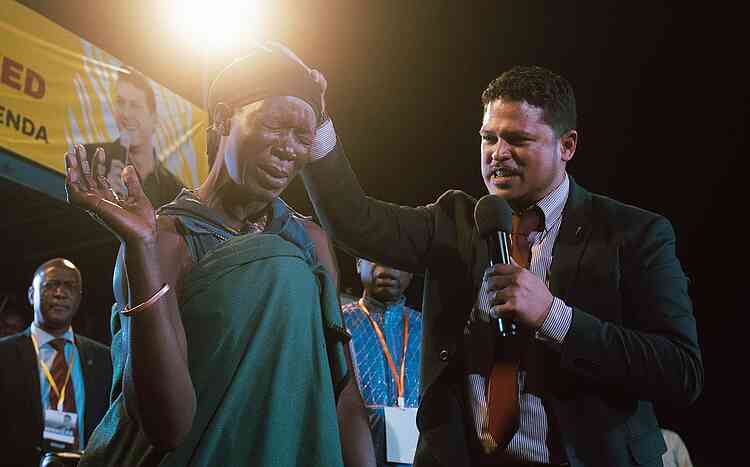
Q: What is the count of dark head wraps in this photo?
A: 1